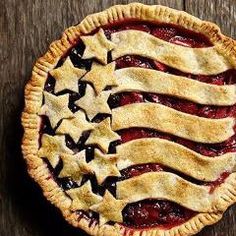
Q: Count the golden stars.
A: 12